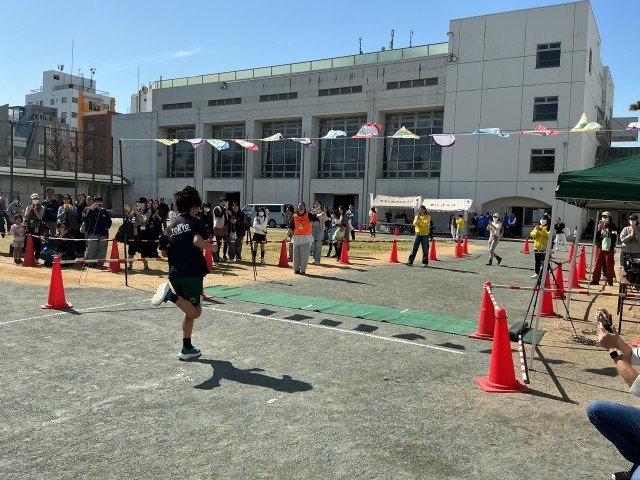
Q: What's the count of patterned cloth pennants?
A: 14